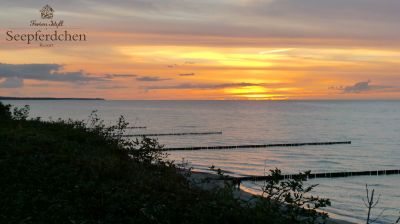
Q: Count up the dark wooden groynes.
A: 4